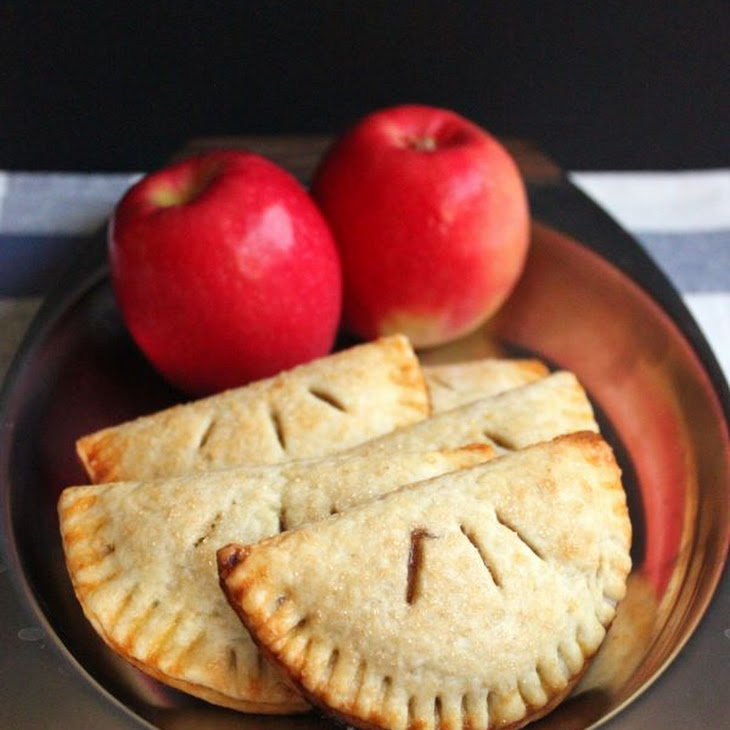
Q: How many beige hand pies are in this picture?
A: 5